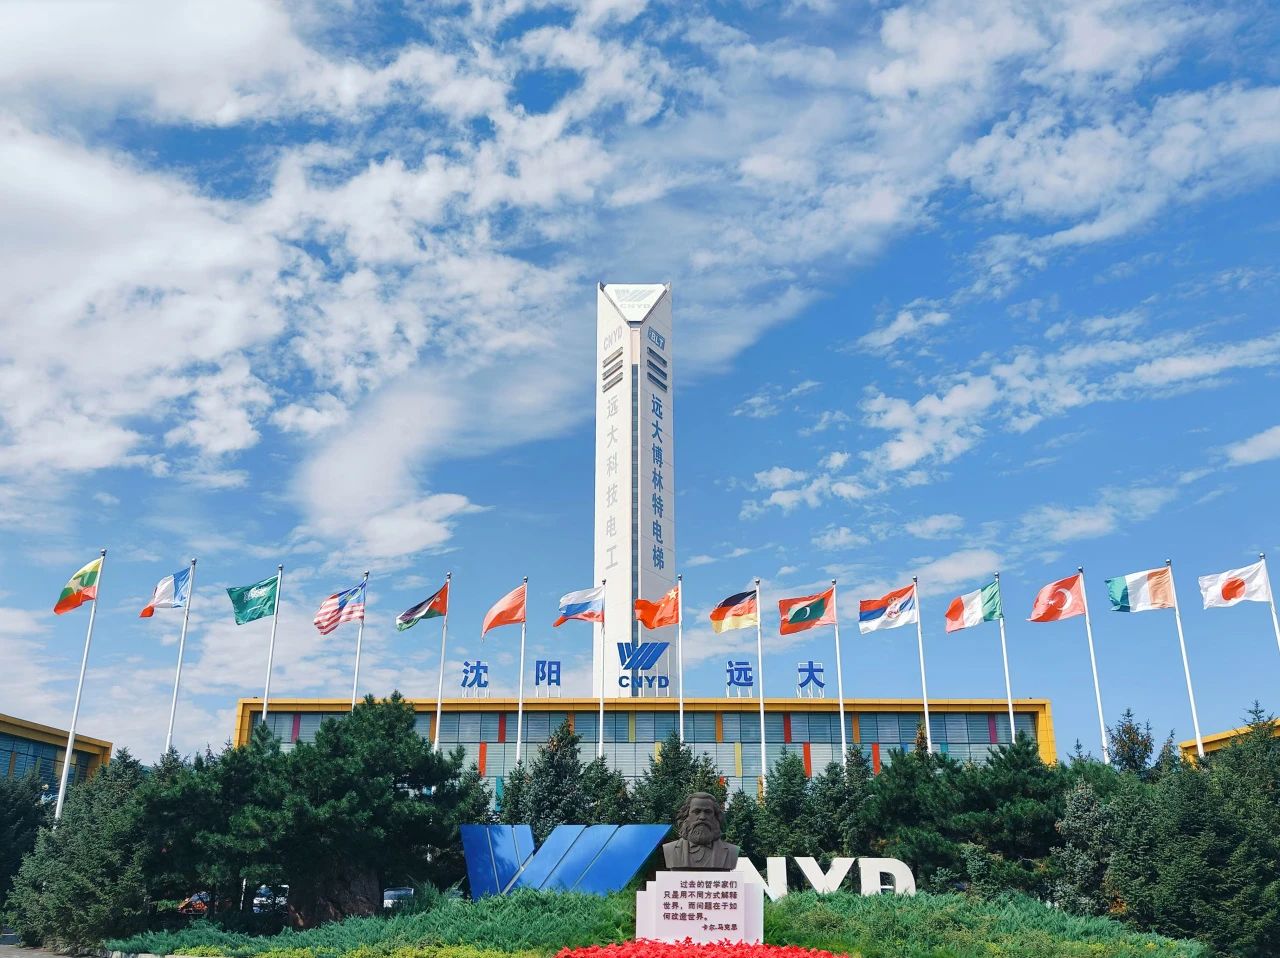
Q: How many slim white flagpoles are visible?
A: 15